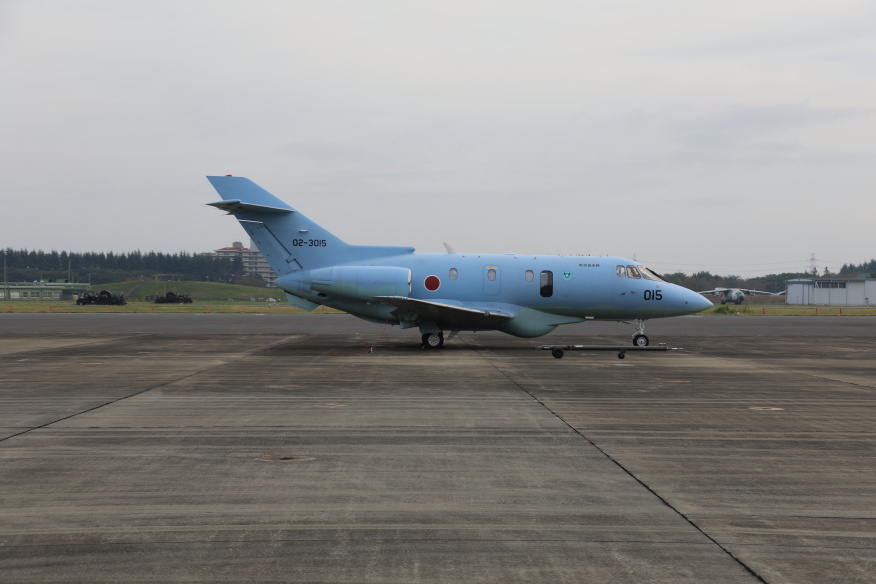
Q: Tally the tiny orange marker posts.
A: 11